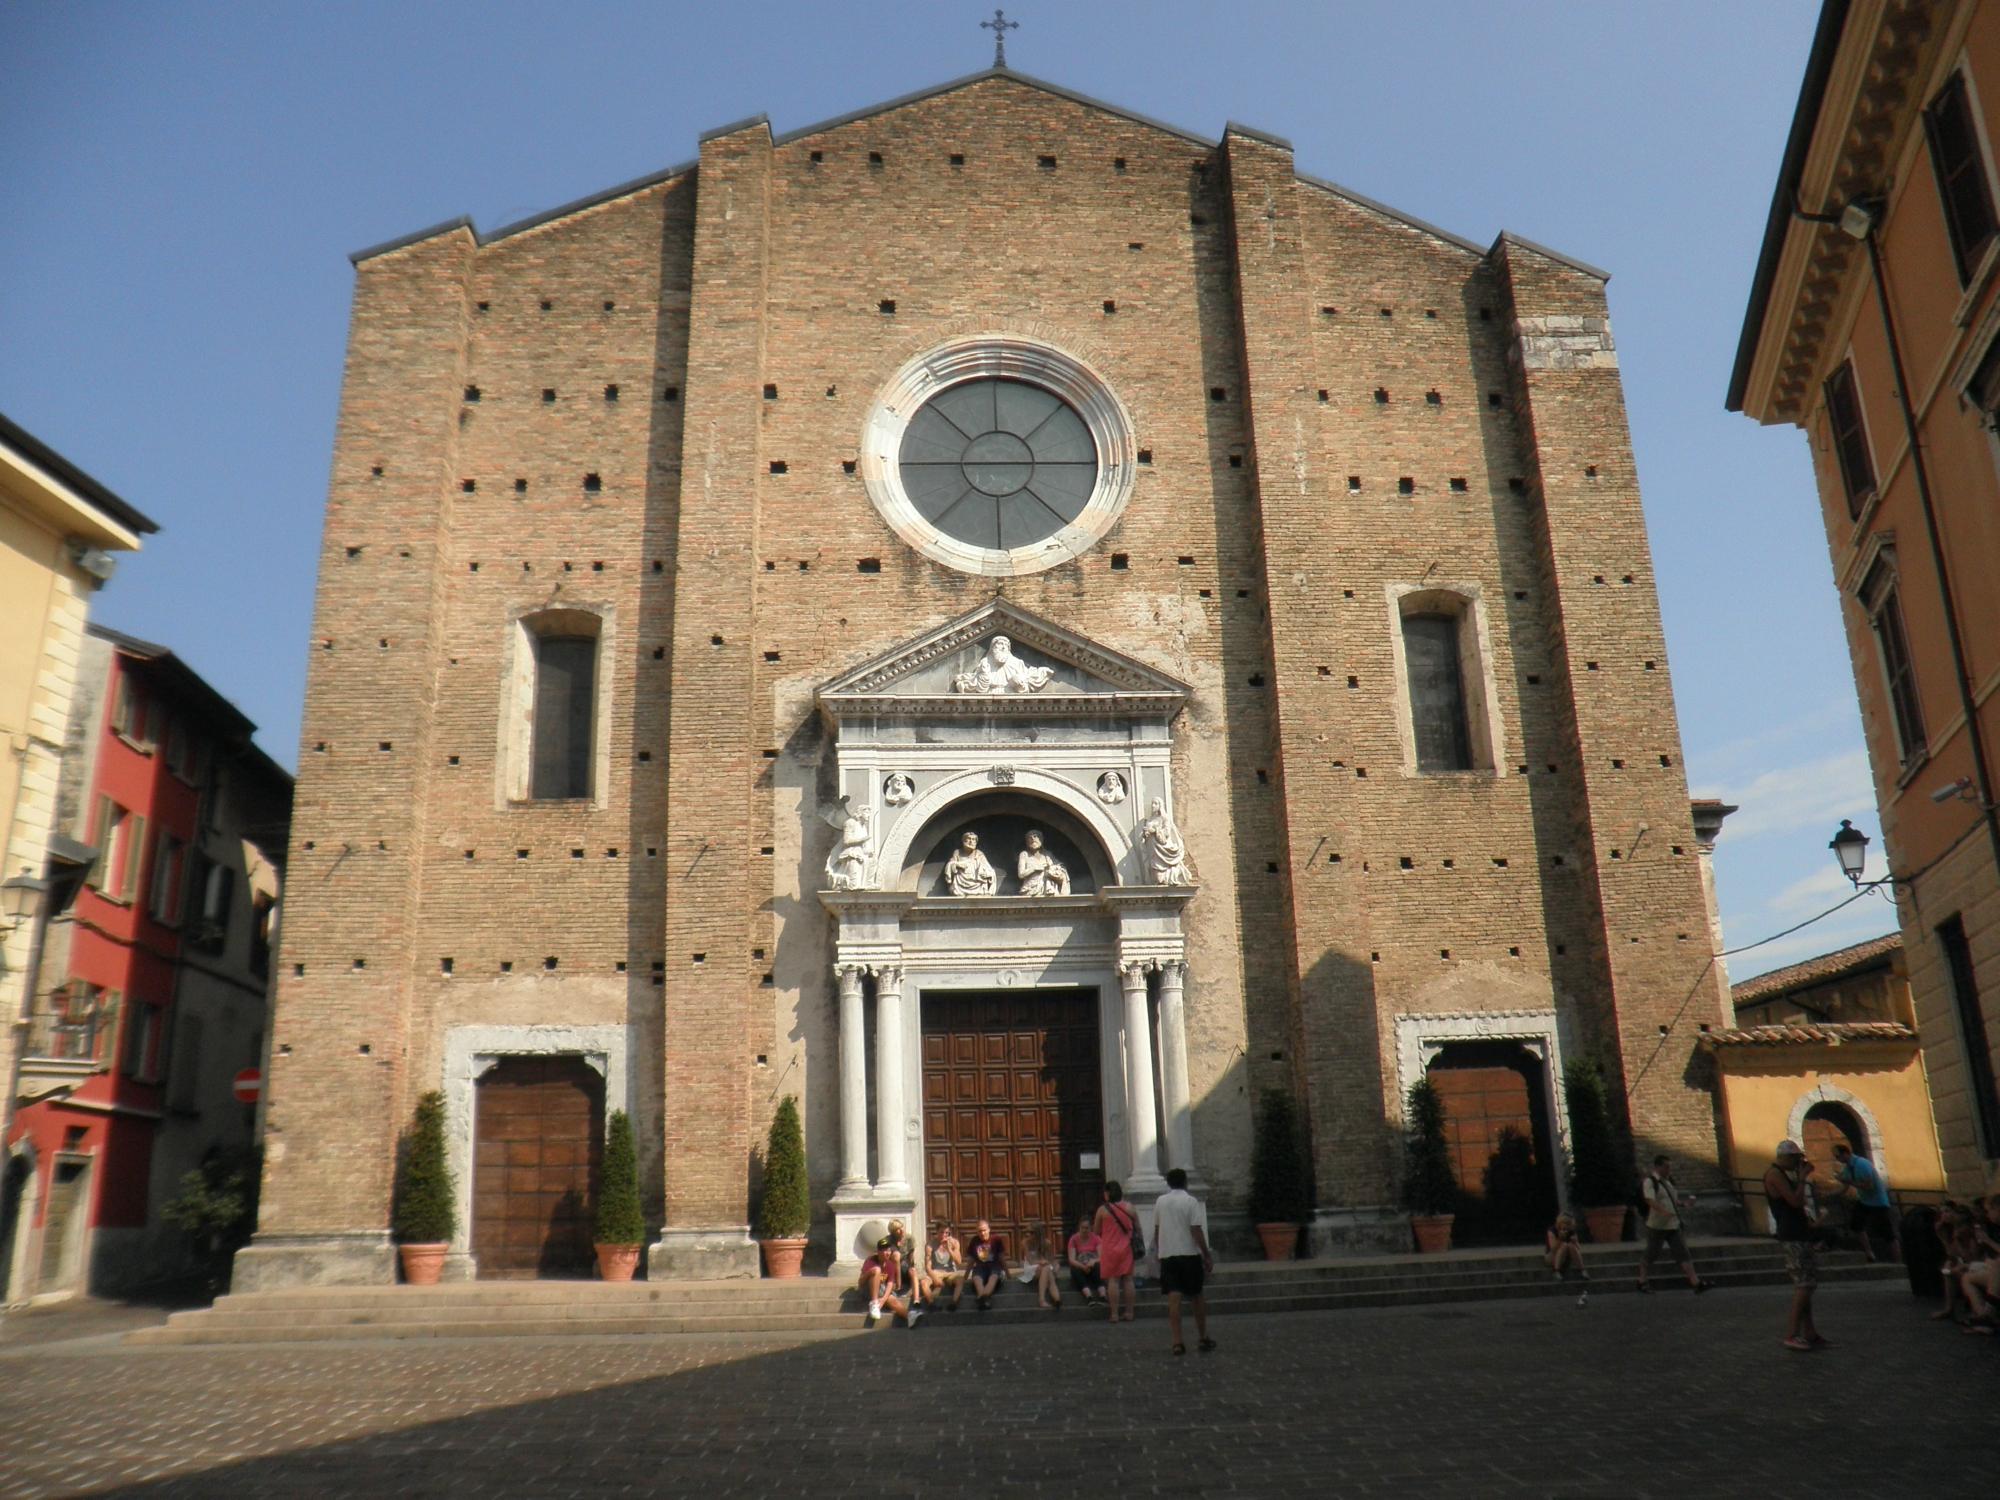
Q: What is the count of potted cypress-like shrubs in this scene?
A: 6